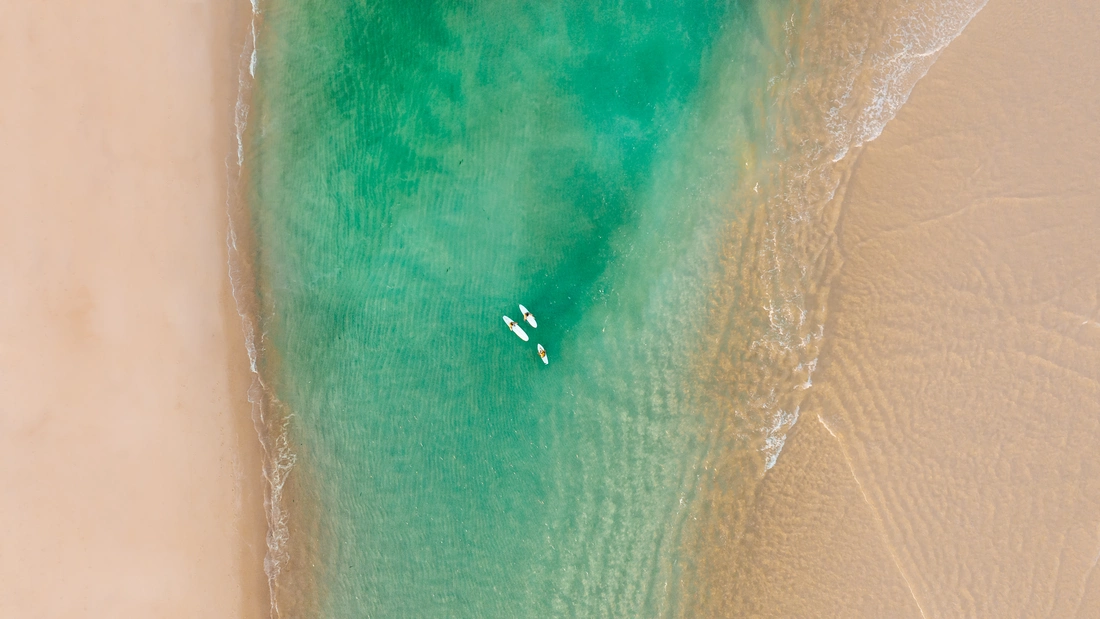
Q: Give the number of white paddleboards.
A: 3